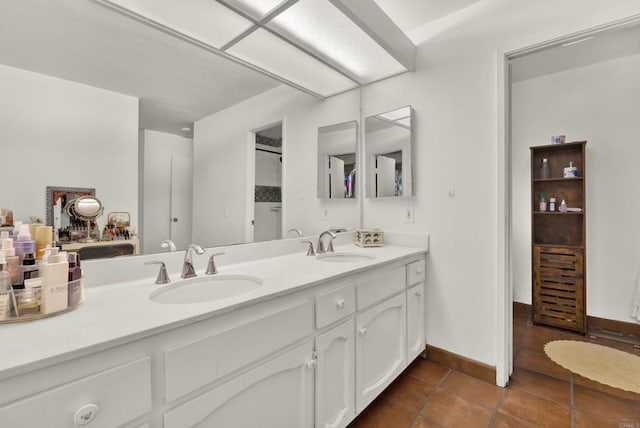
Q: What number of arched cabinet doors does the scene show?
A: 4